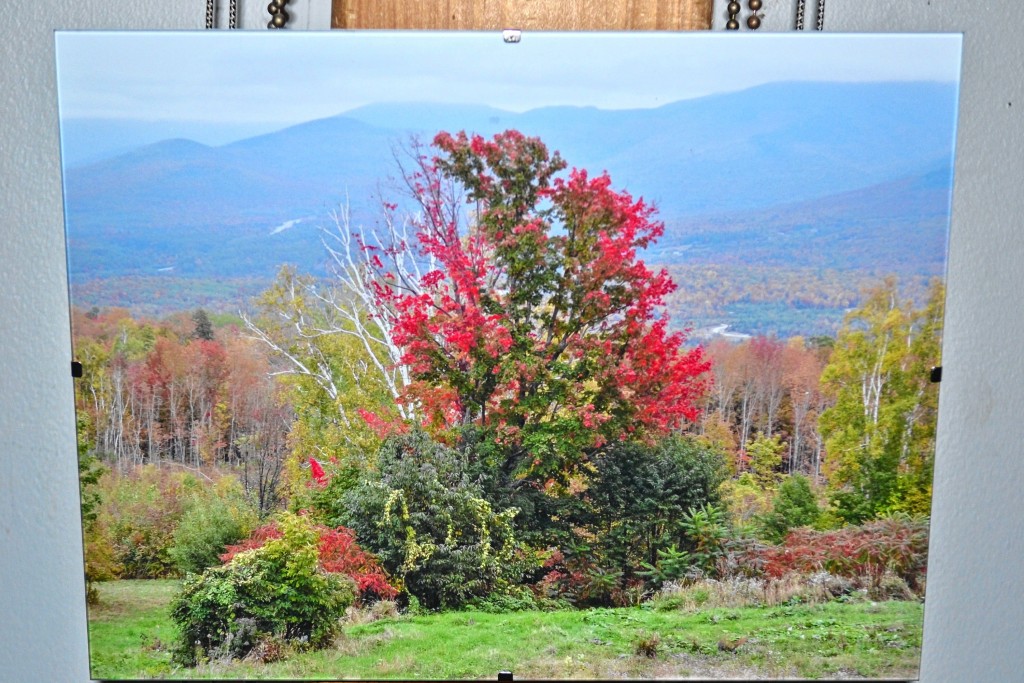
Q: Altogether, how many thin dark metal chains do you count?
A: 4